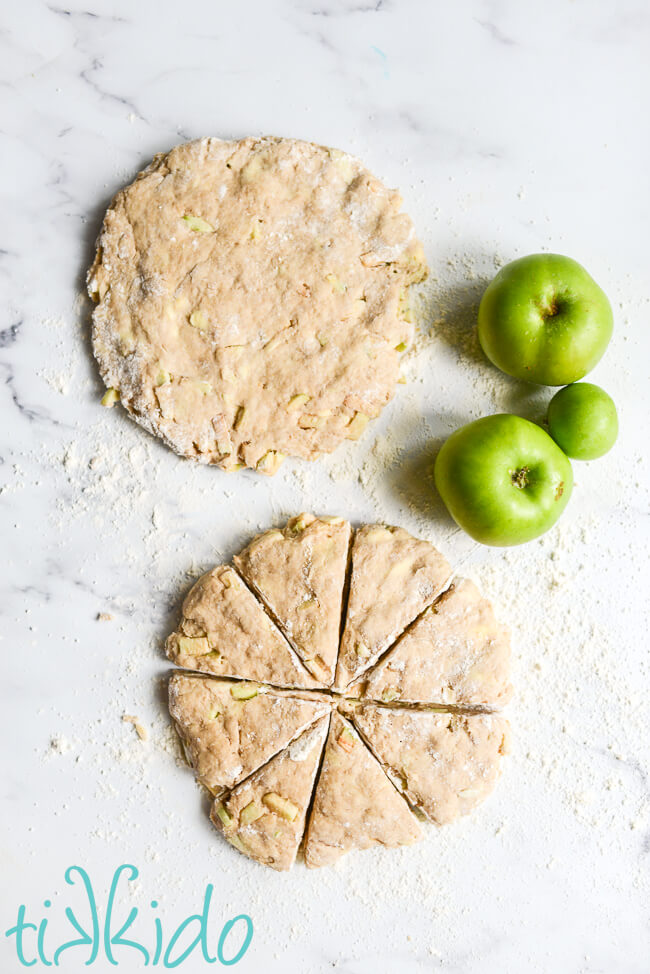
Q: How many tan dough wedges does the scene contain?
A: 8